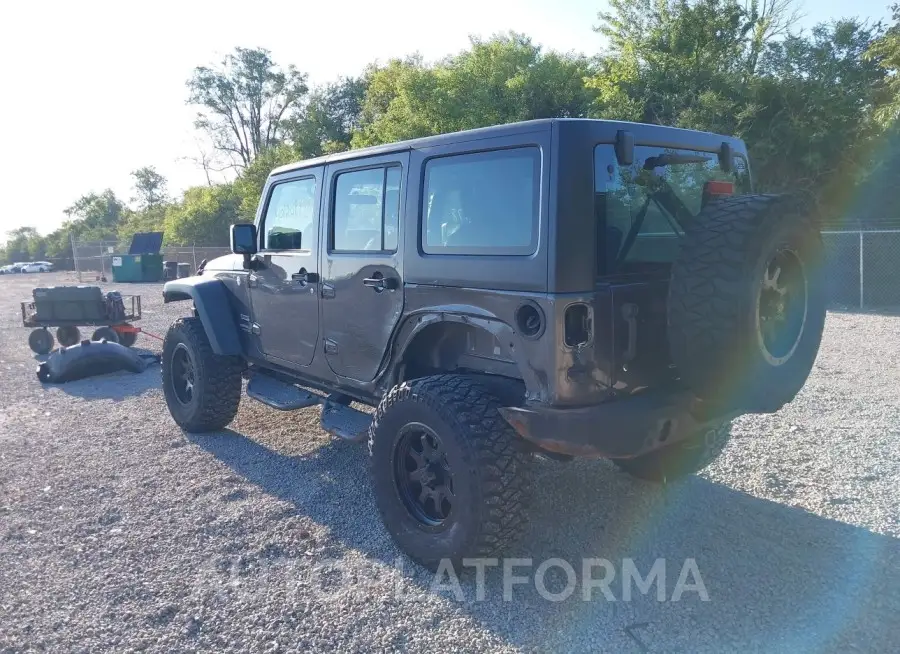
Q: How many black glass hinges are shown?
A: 2